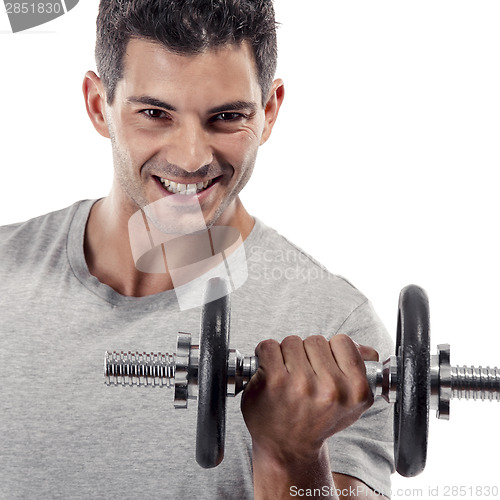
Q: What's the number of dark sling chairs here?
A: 0